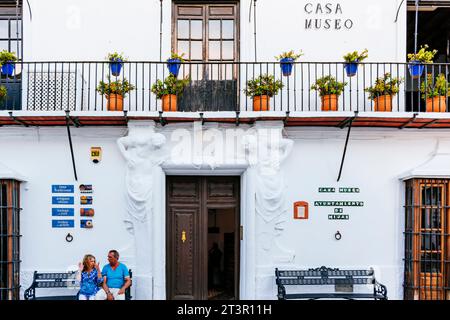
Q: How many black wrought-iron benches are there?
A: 2